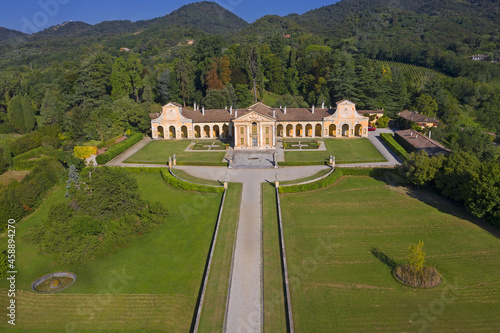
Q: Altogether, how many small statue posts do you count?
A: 8